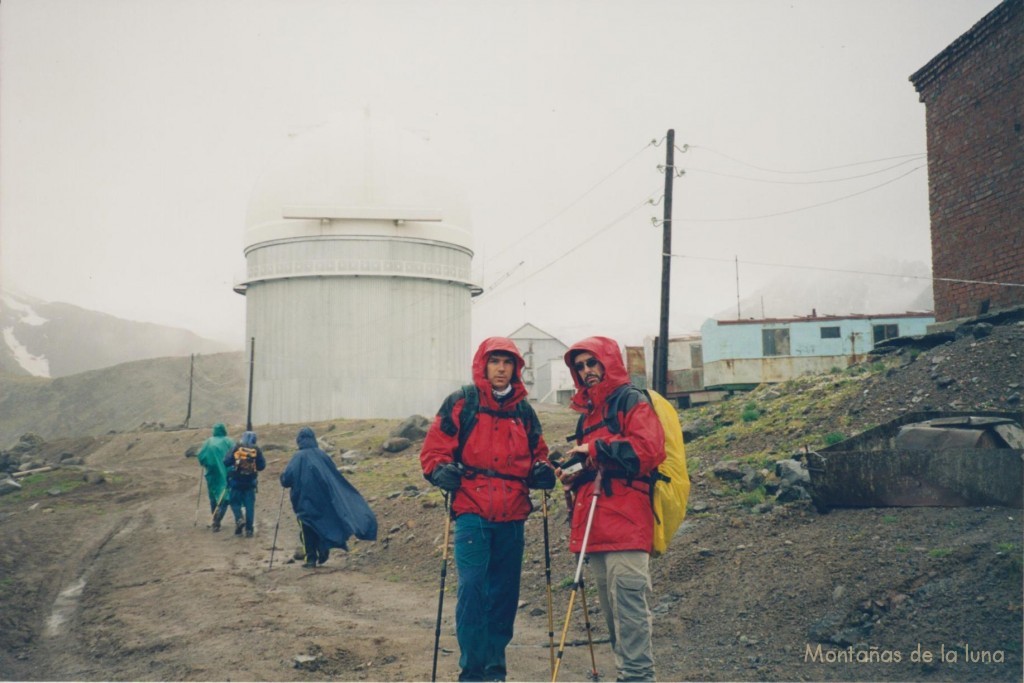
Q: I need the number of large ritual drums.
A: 0